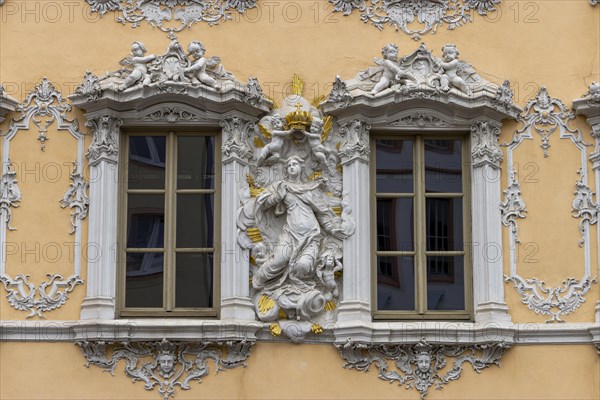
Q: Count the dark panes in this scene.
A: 12